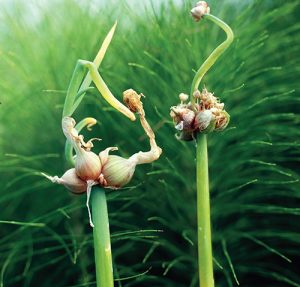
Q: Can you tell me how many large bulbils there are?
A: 3